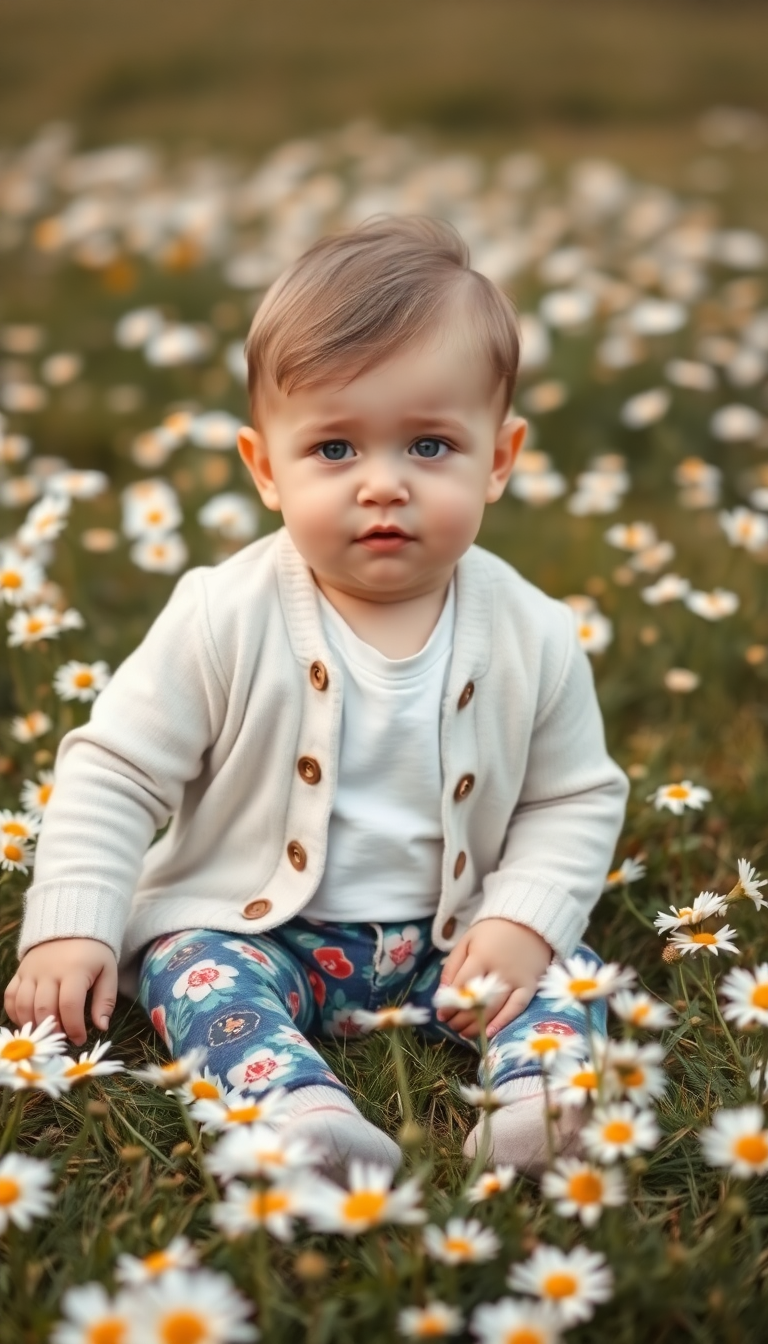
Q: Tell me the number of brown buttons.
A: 8